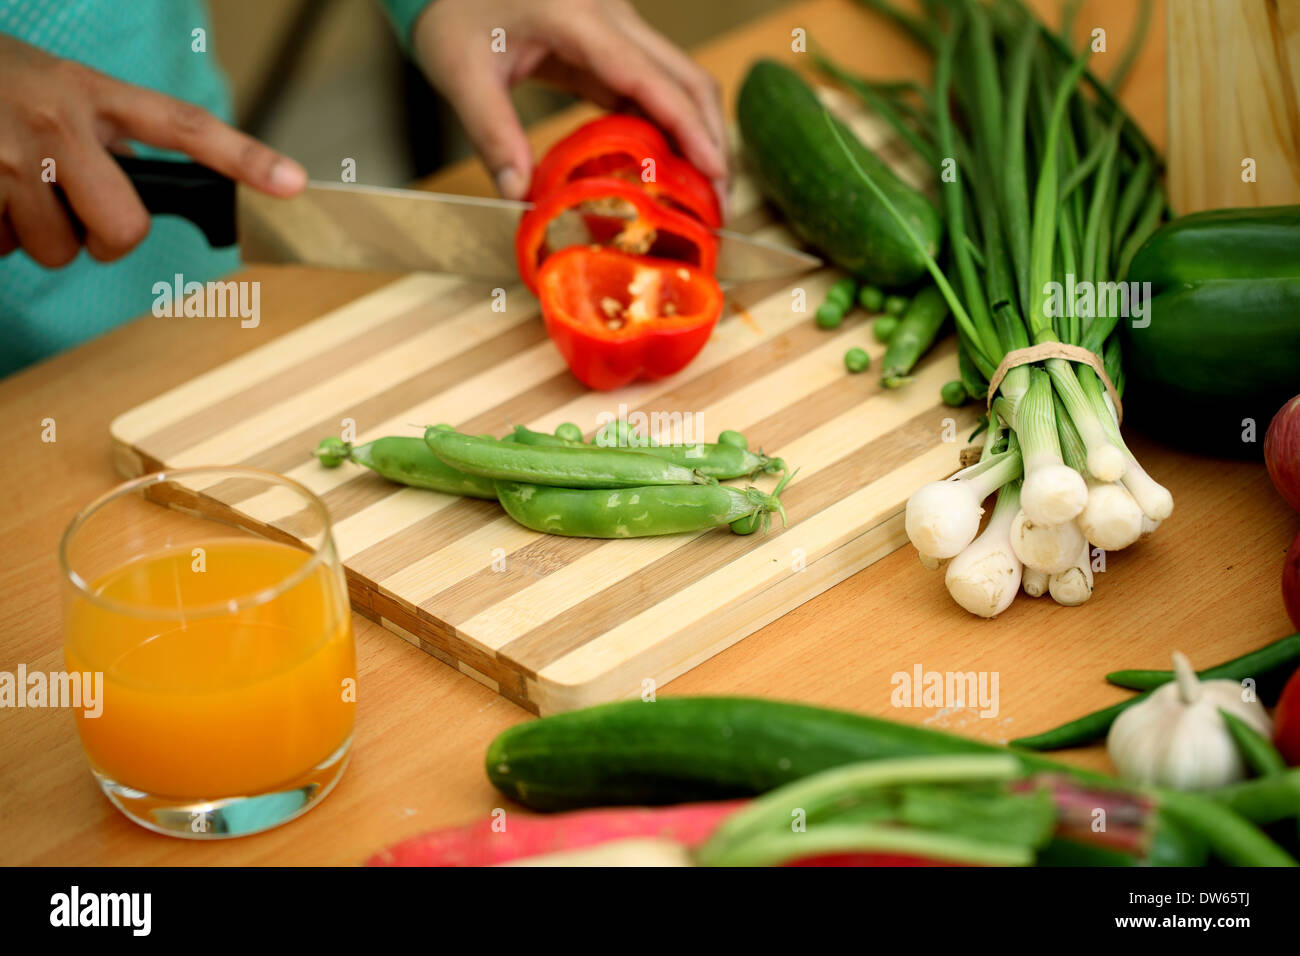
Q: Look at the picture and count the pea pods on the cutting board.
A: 5